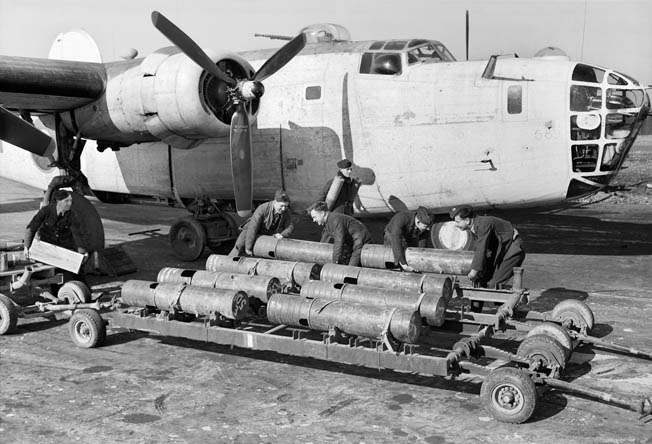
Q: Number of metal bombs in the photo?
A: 8